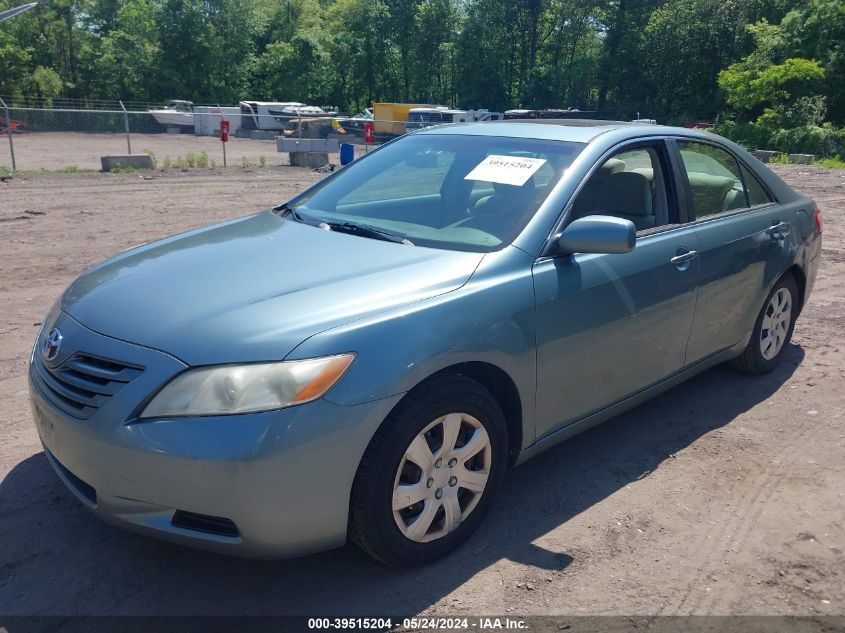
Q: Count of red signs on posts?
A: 2